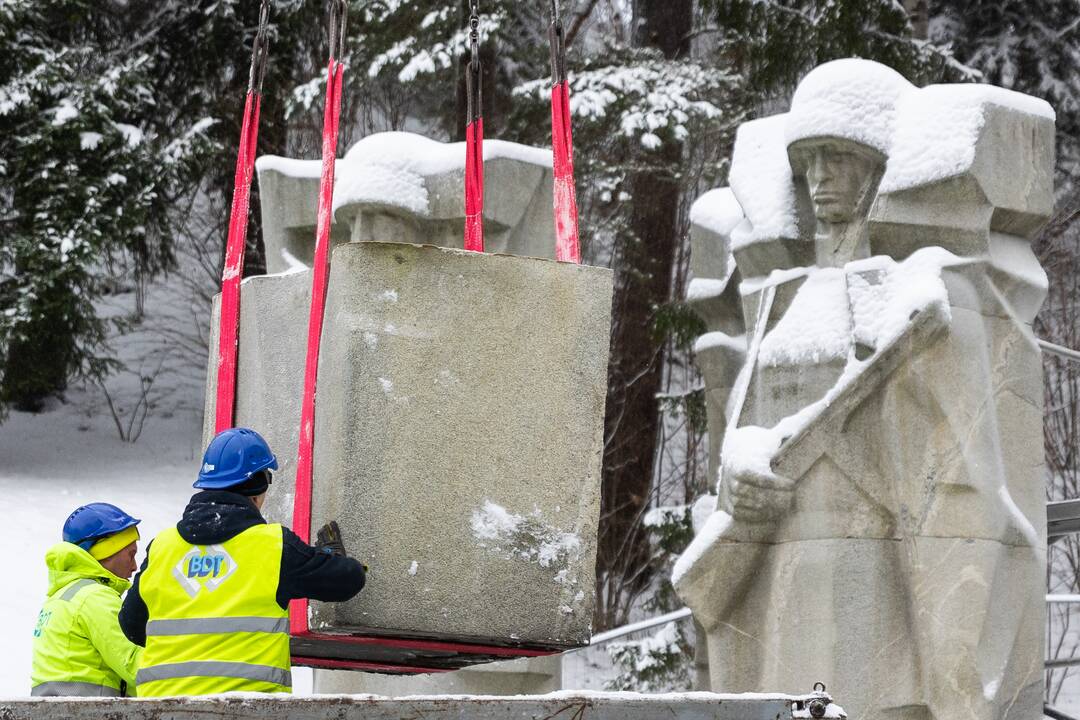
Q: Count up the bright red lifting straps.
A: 4